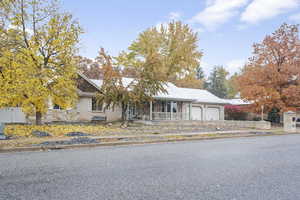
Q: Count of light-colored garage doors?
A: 2